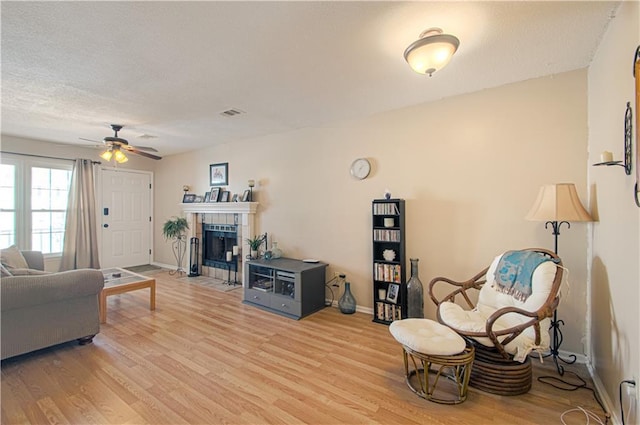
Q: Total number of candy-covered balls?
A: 0